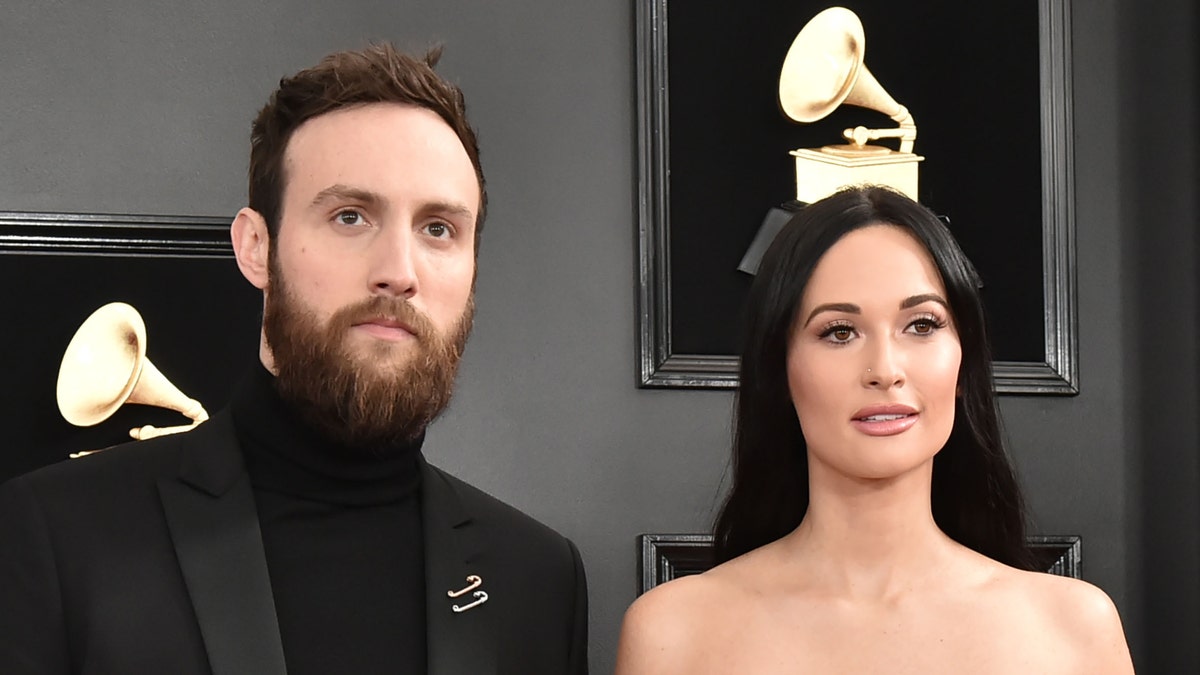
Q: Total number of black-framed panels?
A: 3